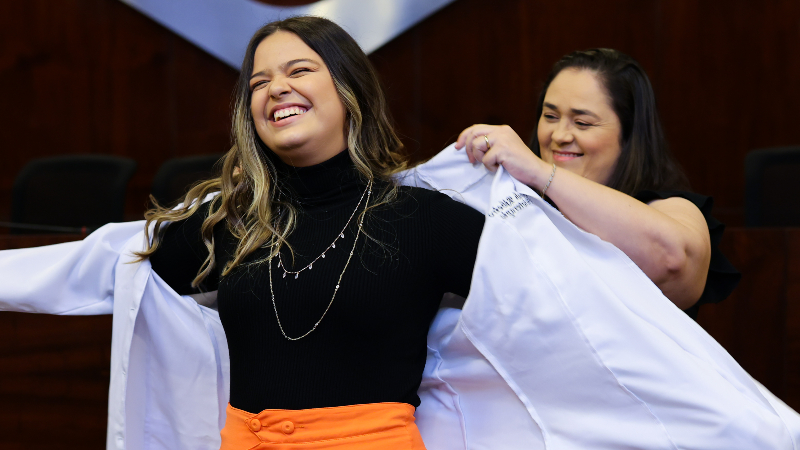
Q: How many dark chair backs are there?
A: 3